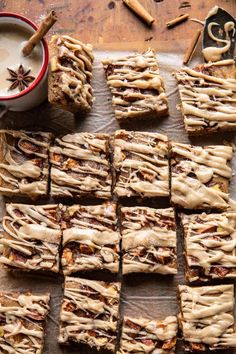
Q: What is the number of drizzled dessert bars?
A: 15